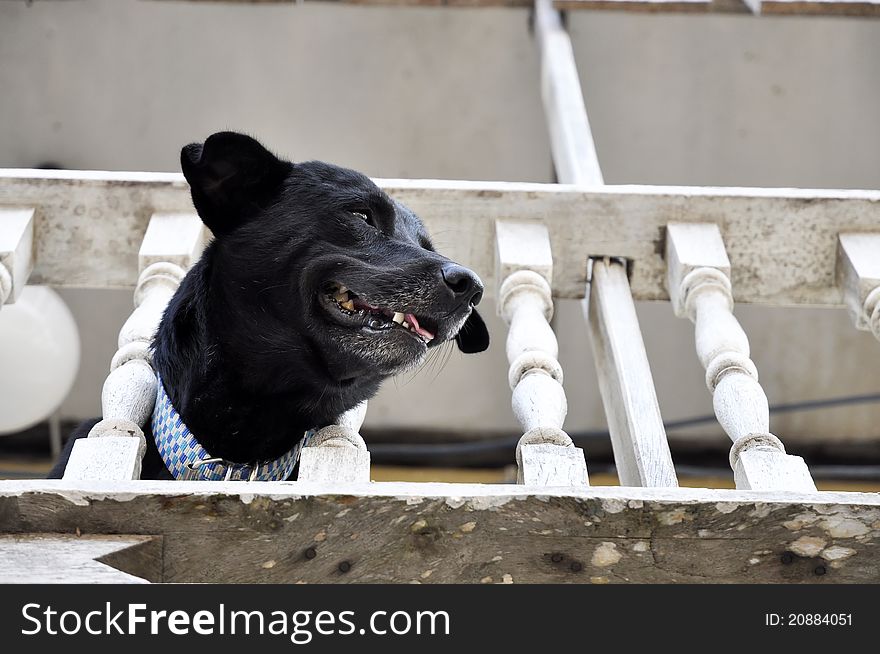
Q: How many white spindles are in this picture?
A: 6